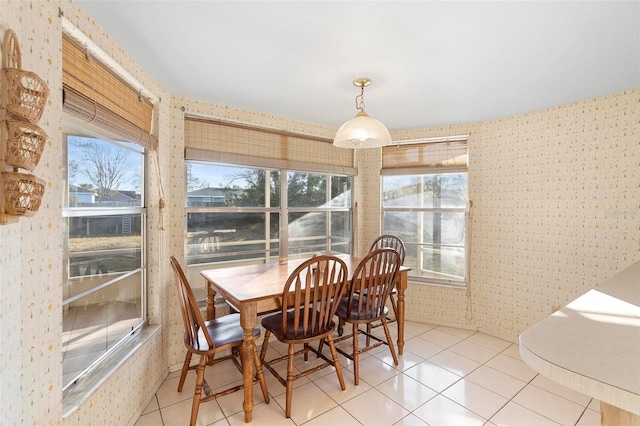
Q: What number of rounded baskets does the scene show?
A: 3